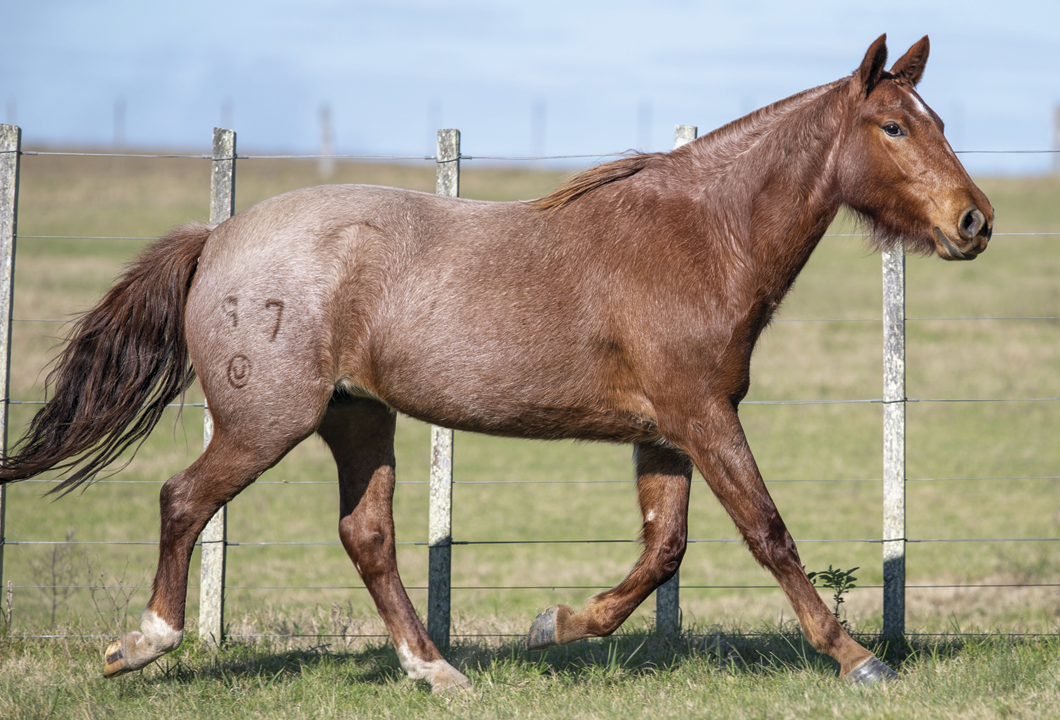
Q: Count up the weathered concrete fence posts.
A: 5